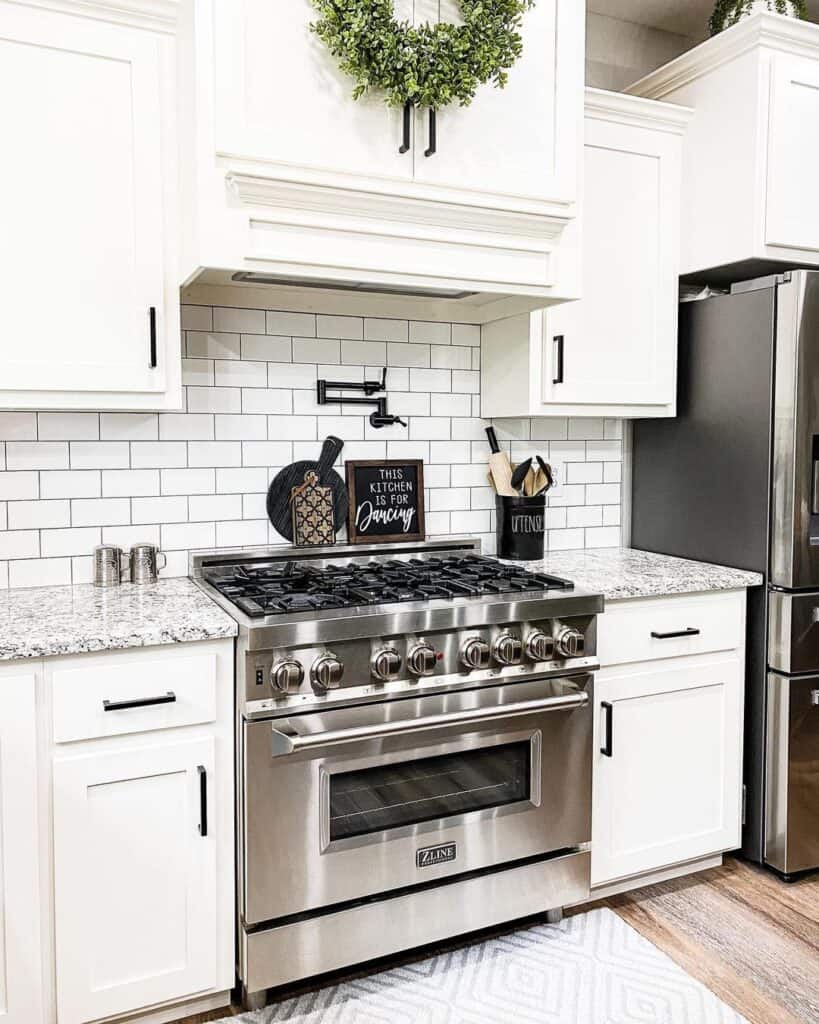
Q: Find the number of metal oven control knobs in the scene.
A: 8